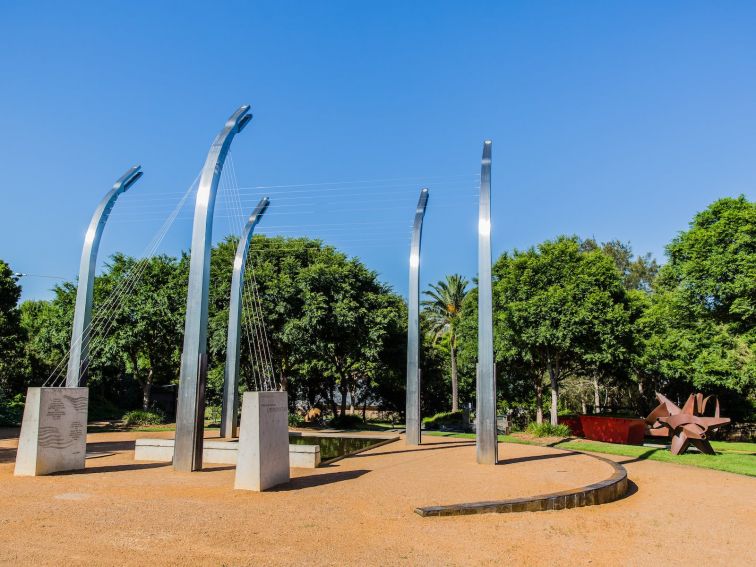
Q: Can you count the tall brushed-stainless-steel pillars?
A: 5